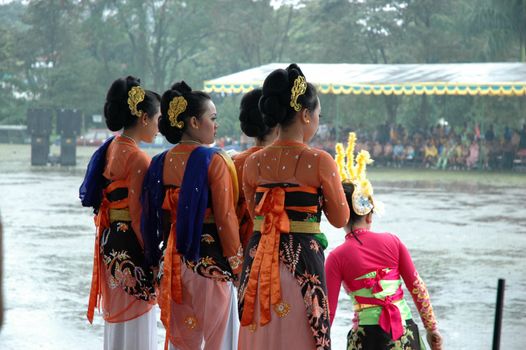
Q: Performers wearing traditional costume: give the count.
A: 5